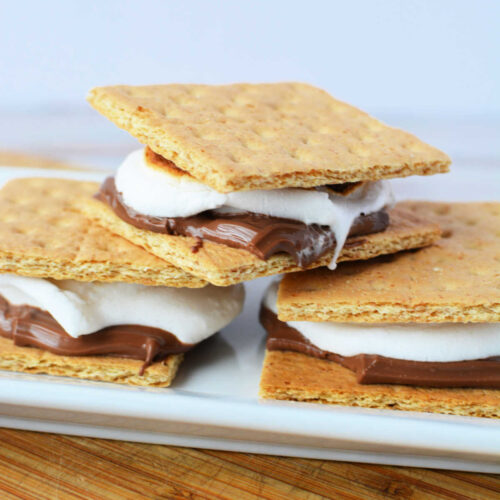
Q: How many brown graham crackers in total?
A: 6